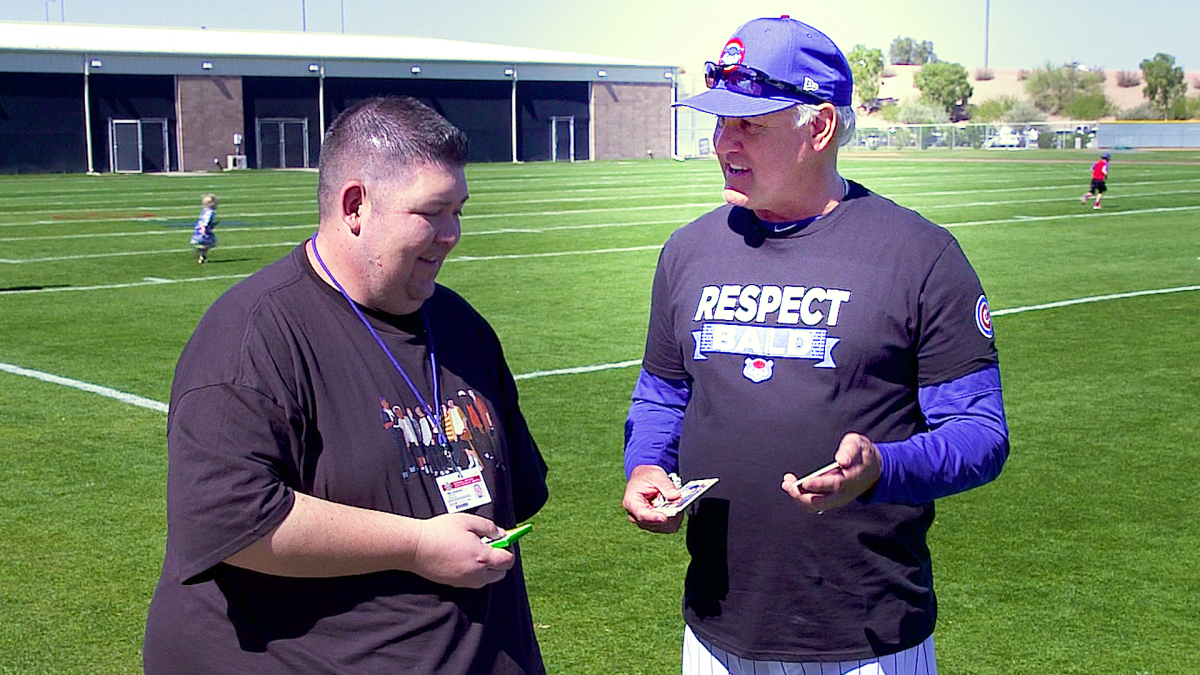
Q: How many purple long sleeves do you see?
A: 2